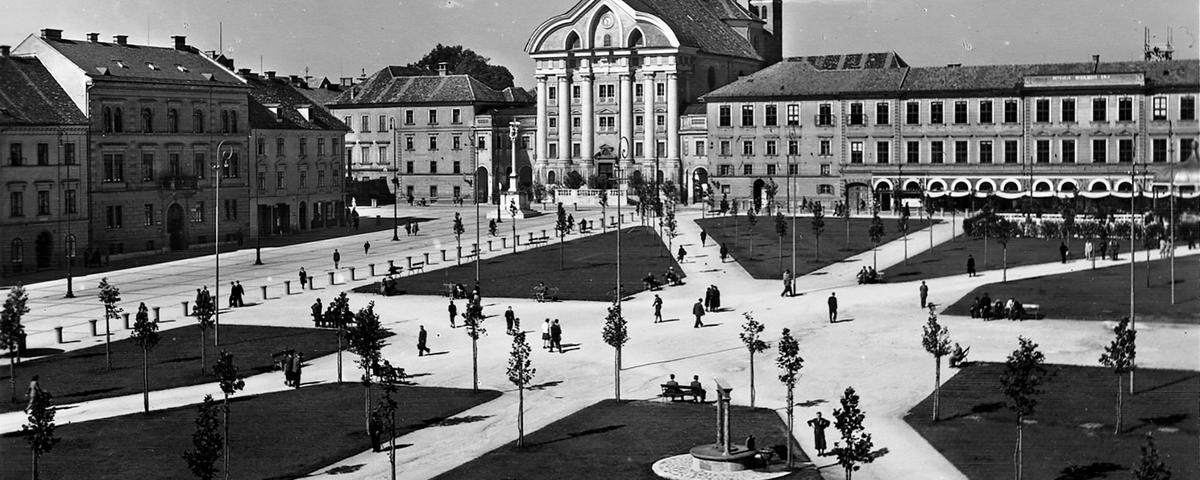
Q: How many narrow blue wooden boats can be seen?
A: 0